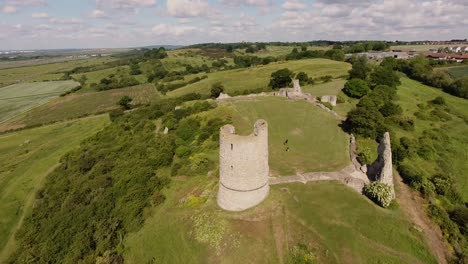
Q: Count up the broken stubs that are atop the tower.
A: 2